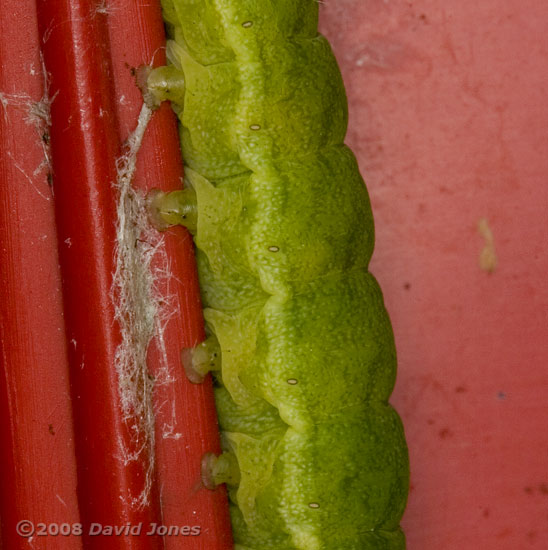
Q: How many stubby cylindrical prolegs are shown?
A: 4